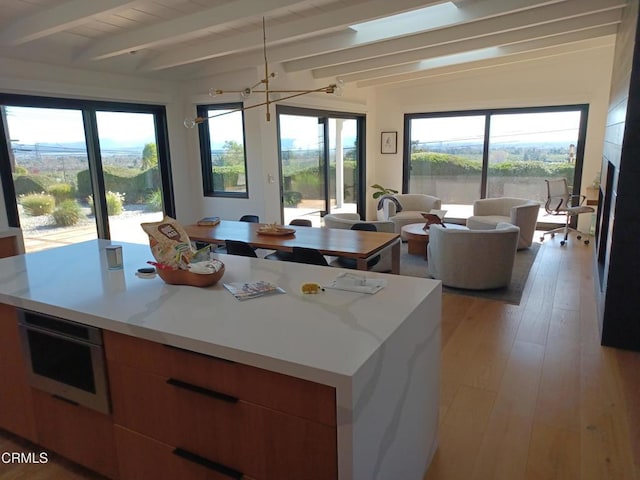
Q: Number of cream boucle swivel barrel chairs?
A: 4